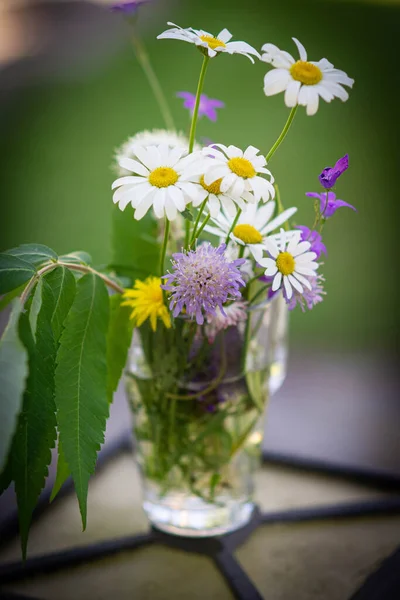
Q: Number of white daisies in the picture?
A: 7